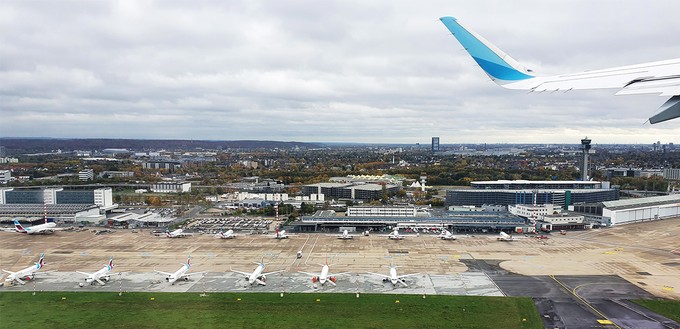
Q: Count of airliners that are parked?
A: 14